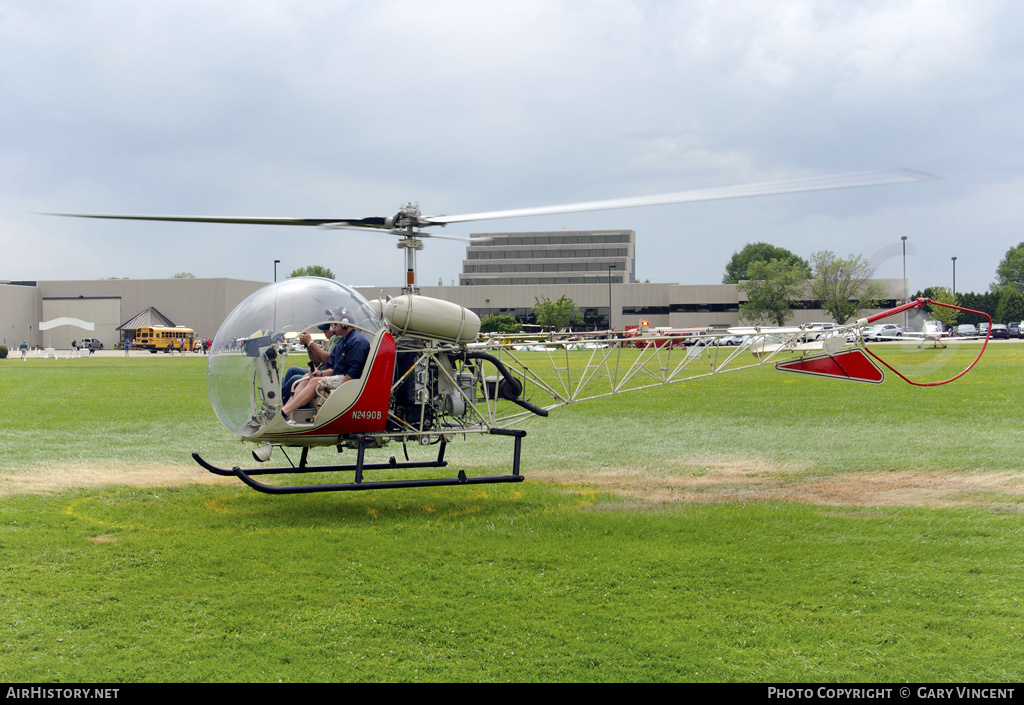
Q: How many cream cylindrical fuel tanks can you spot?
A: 2